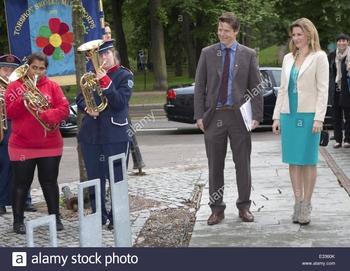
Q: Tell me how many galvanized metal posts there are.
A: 3